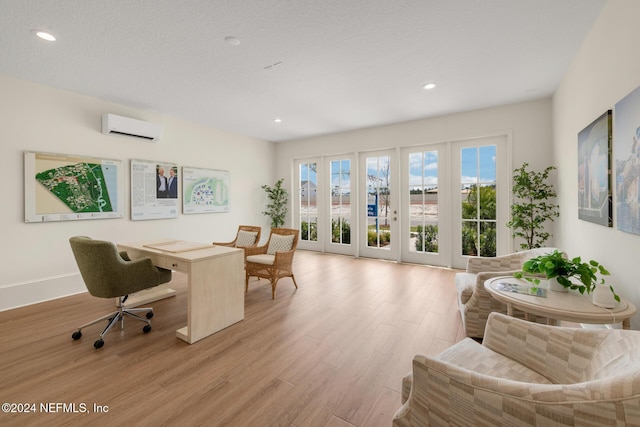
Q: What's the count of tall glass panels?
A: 5